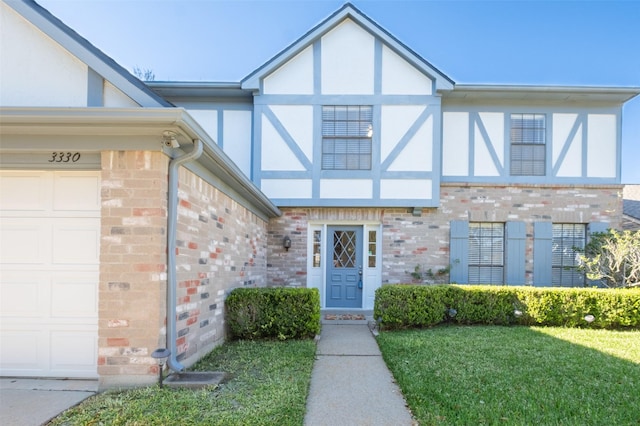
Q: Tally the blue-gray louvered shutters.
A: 4